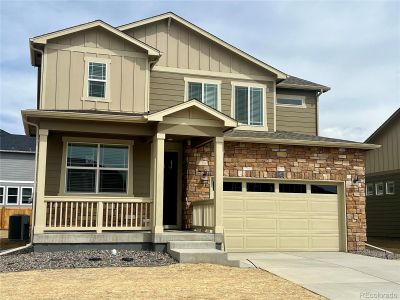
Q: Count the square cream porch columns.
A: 3